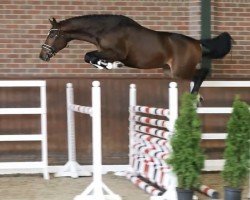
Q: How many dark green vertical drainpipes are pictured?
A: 1